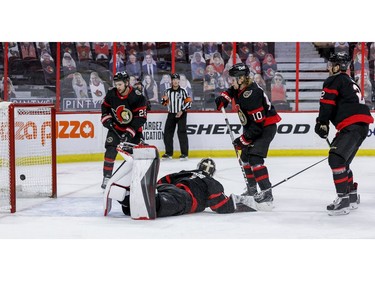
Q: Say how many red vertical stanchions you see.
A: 7